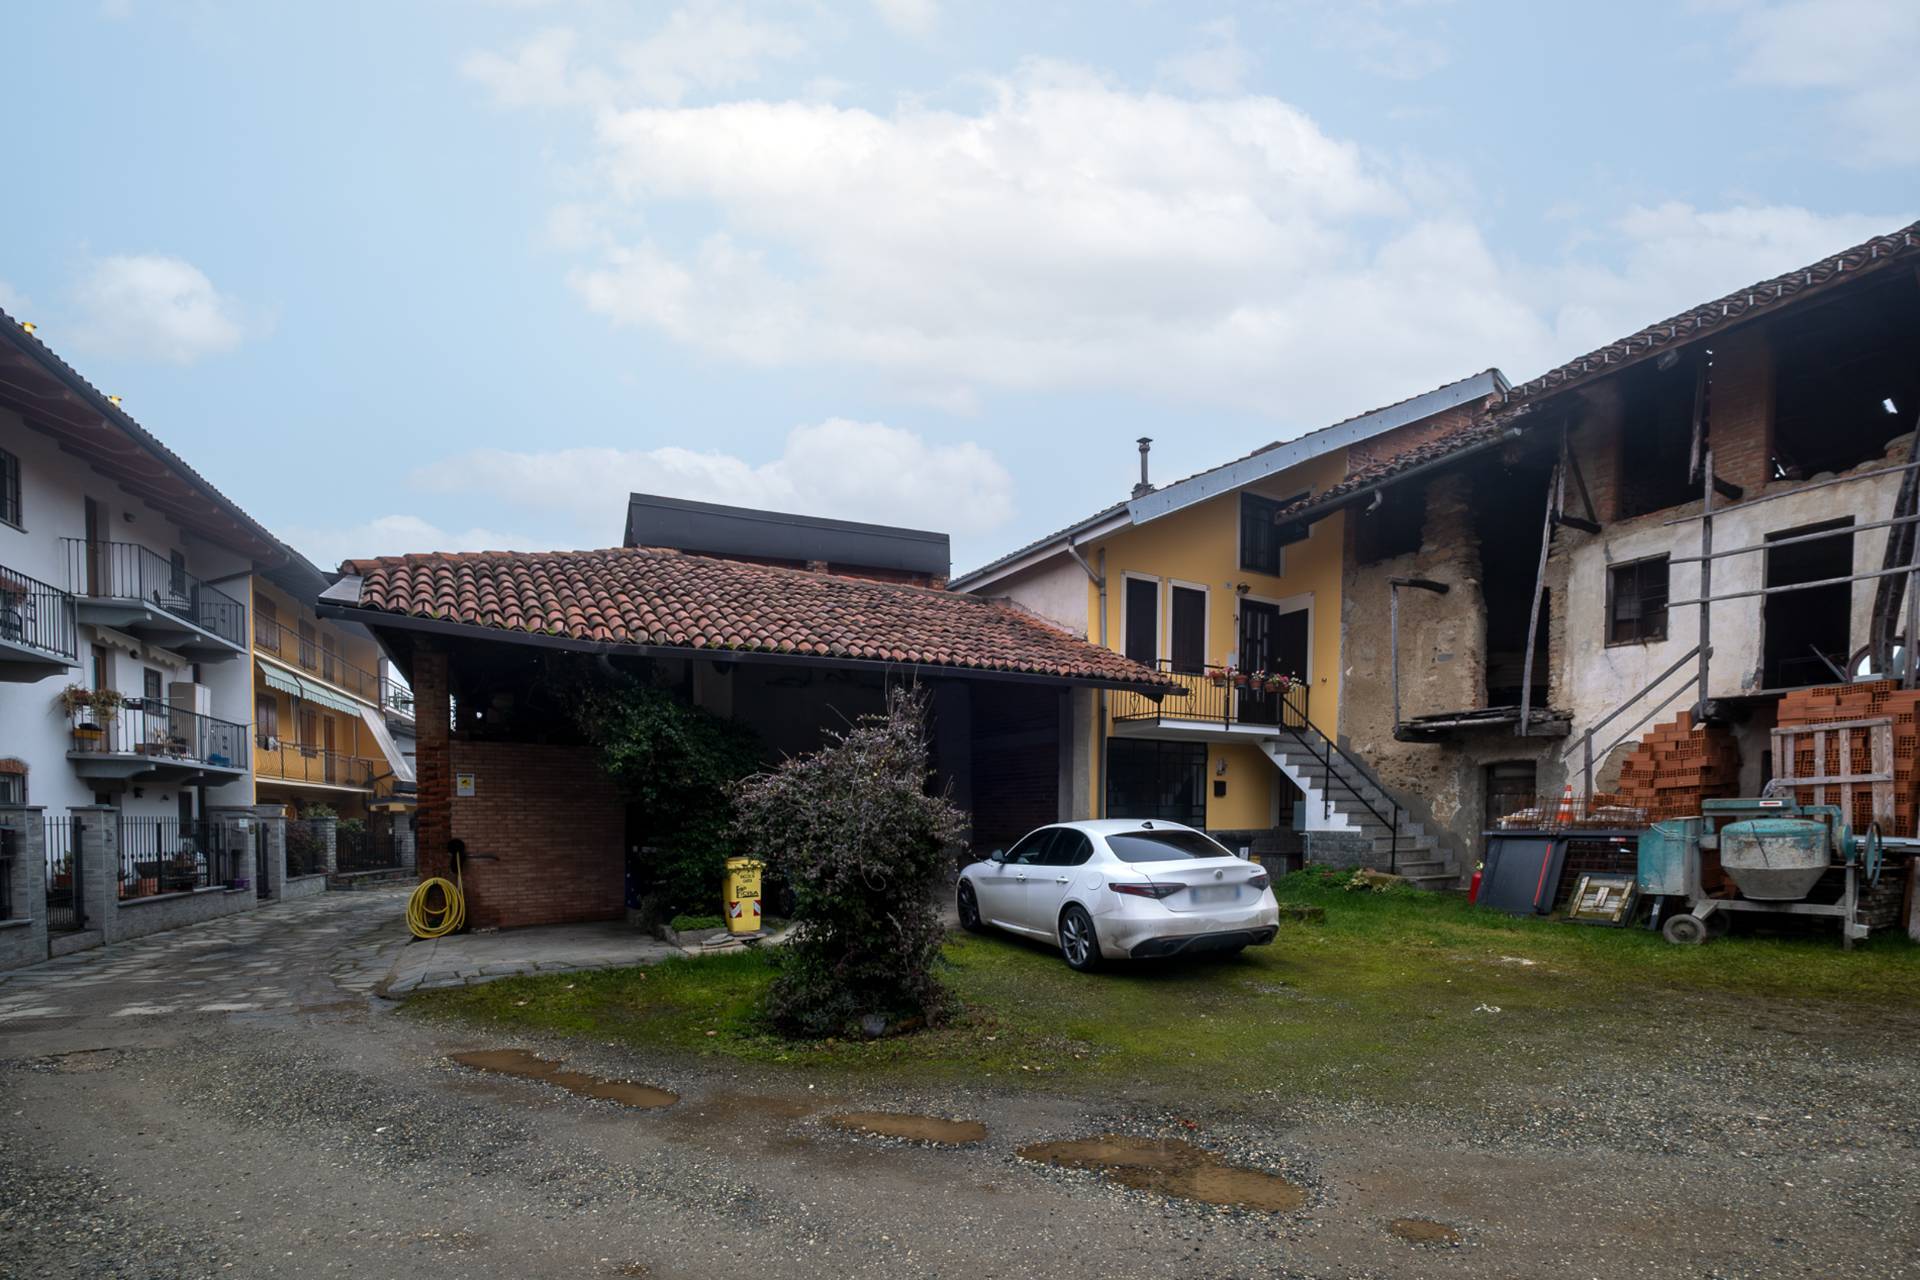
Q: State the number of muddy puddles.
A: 4